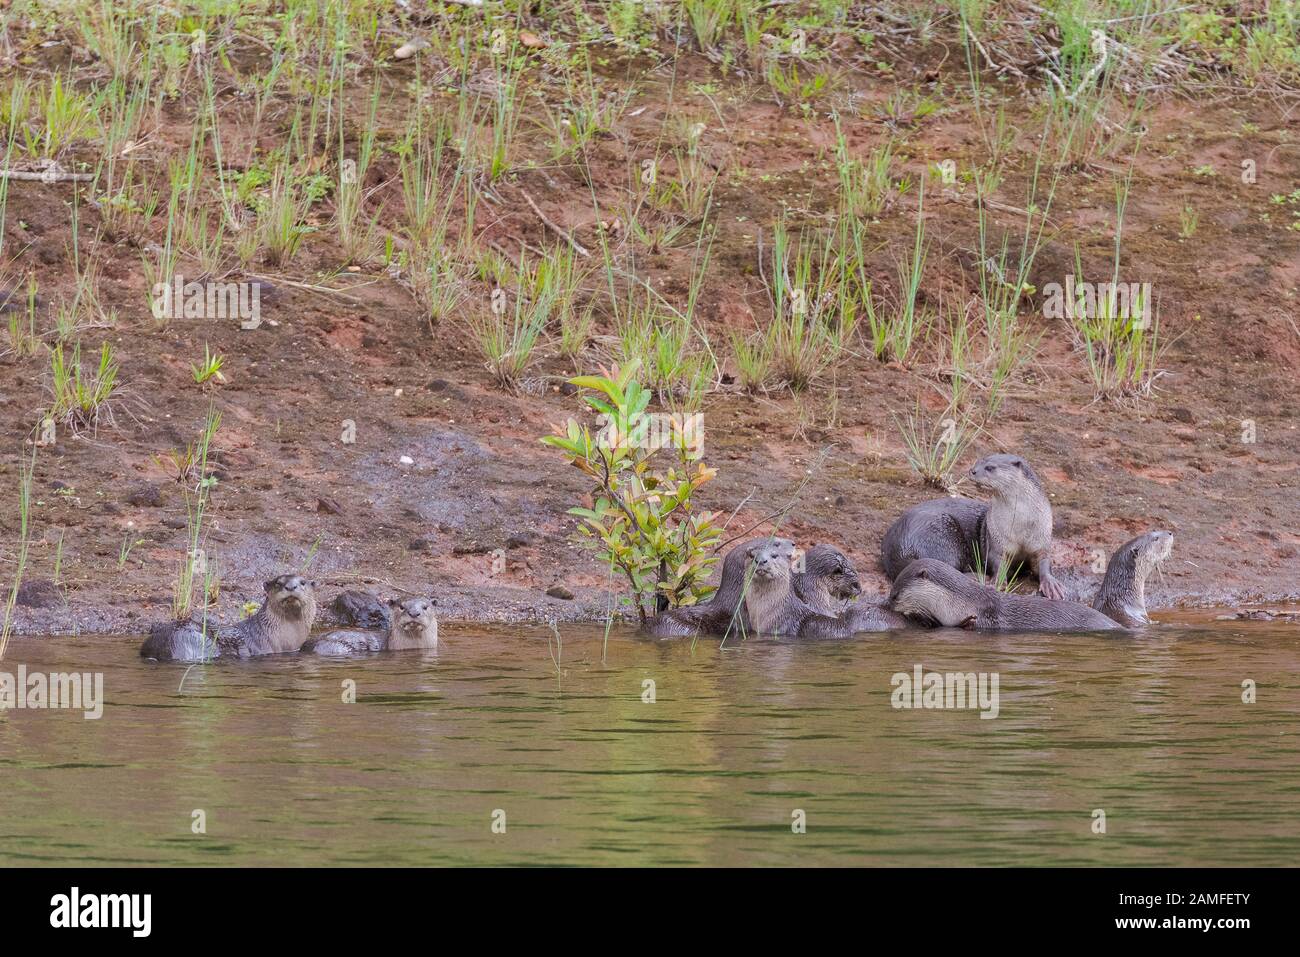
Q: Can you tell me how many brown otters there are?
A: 8